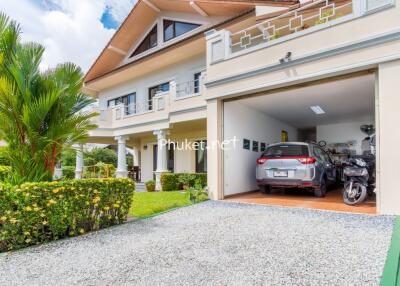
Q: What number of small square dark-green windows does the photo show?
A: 3